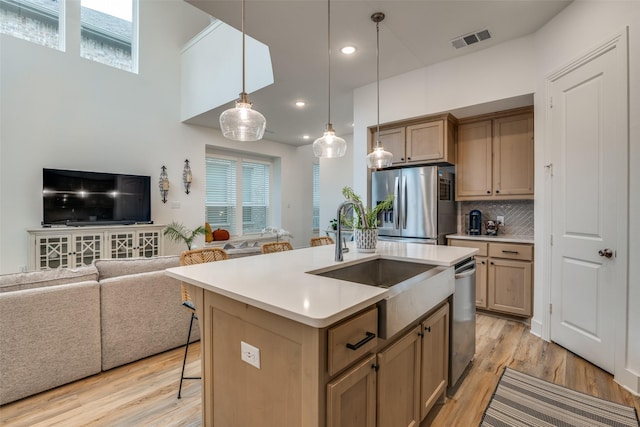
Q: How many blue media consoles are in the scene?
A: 0